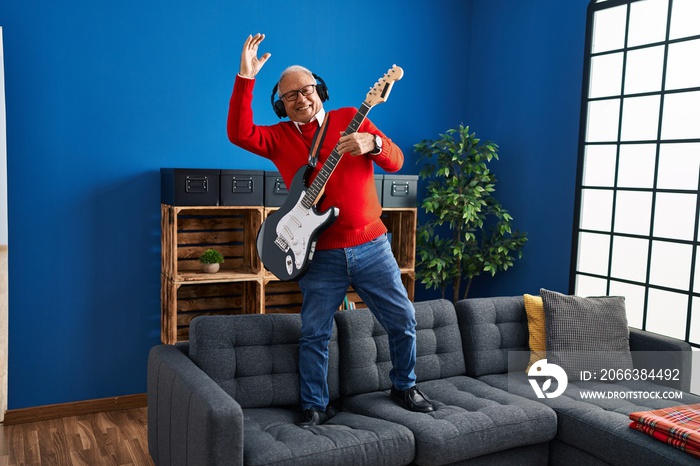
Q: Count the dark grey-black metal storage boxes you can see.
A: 5